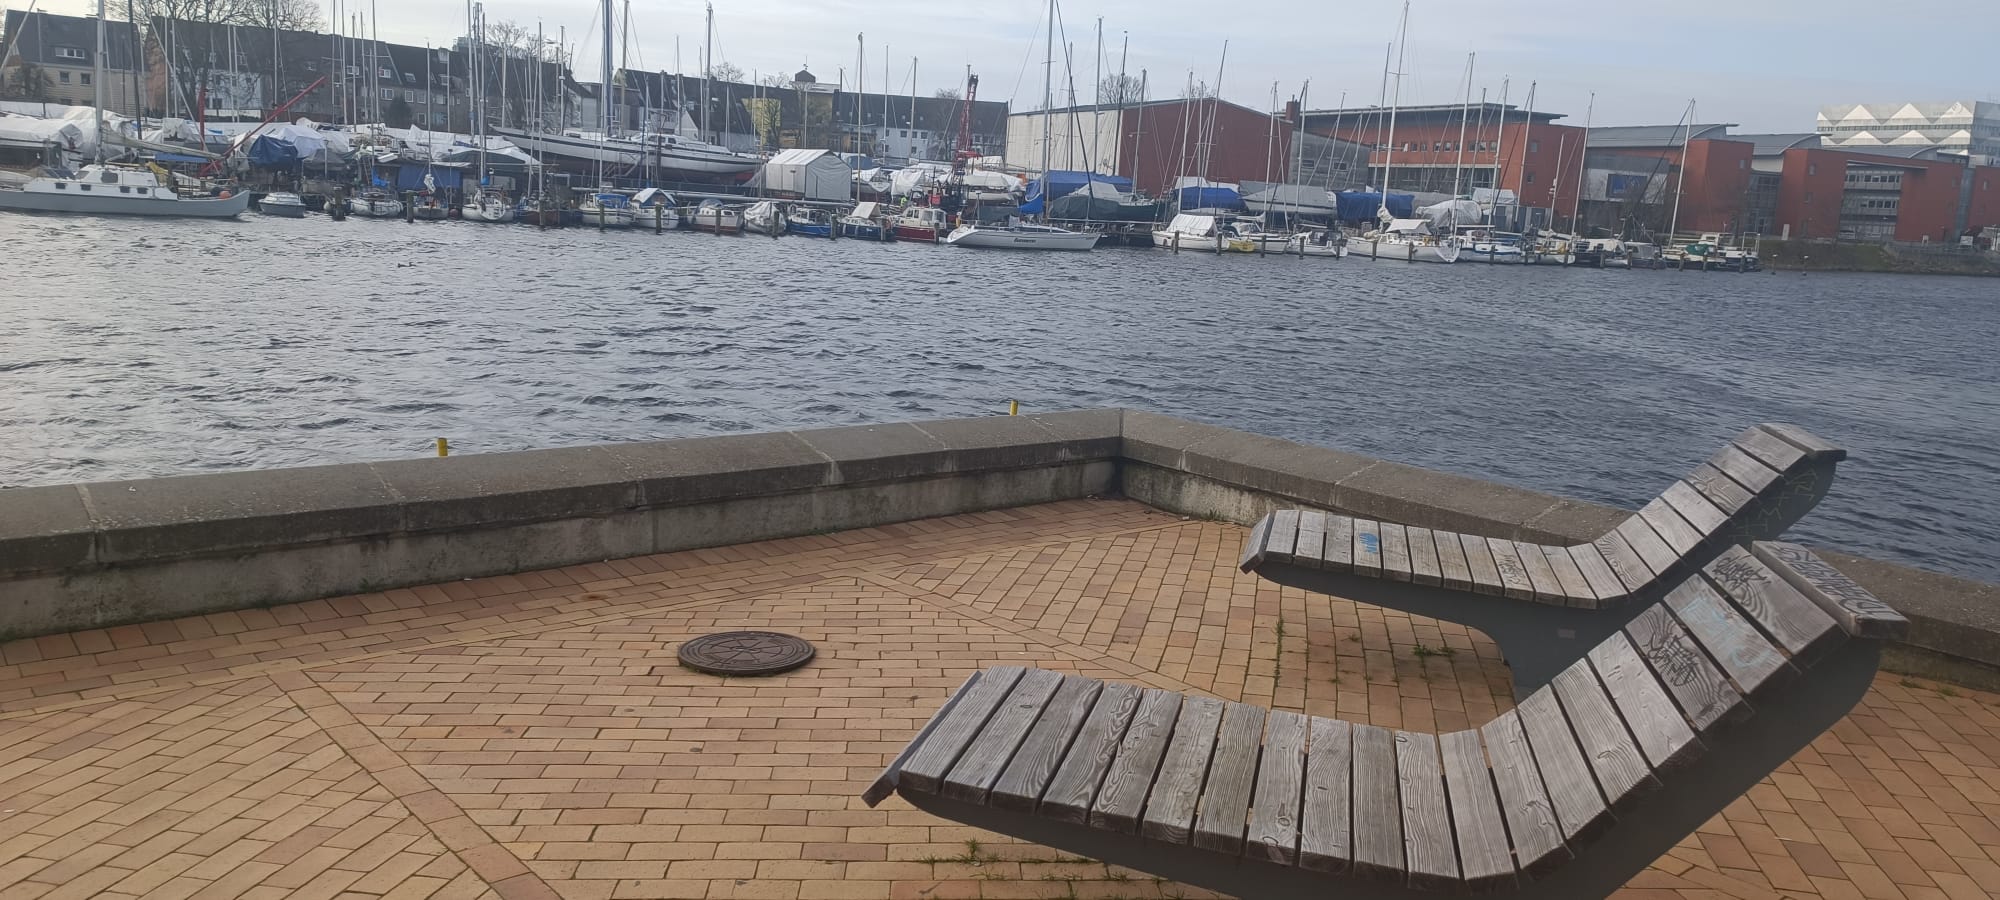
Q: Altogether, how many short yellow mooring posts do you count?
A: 2